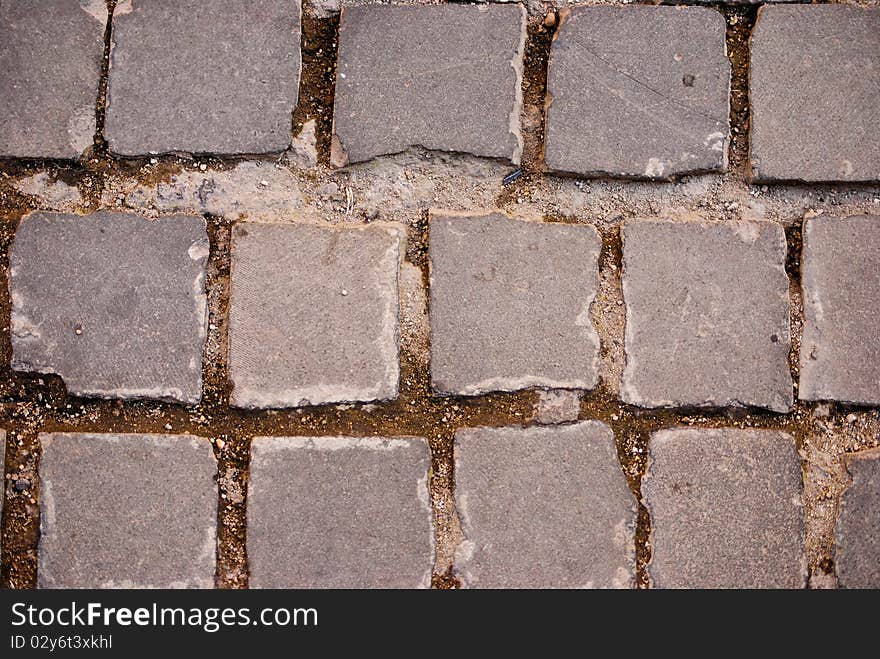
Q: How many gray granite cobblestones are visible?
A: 15